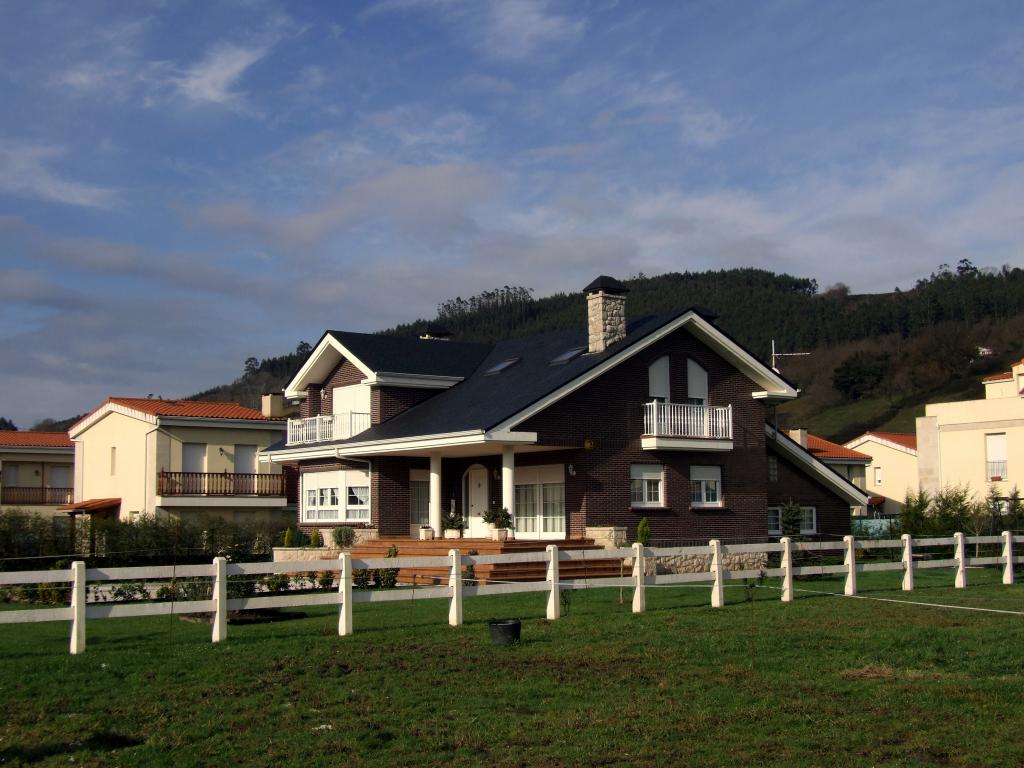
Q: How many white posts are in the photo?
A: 12